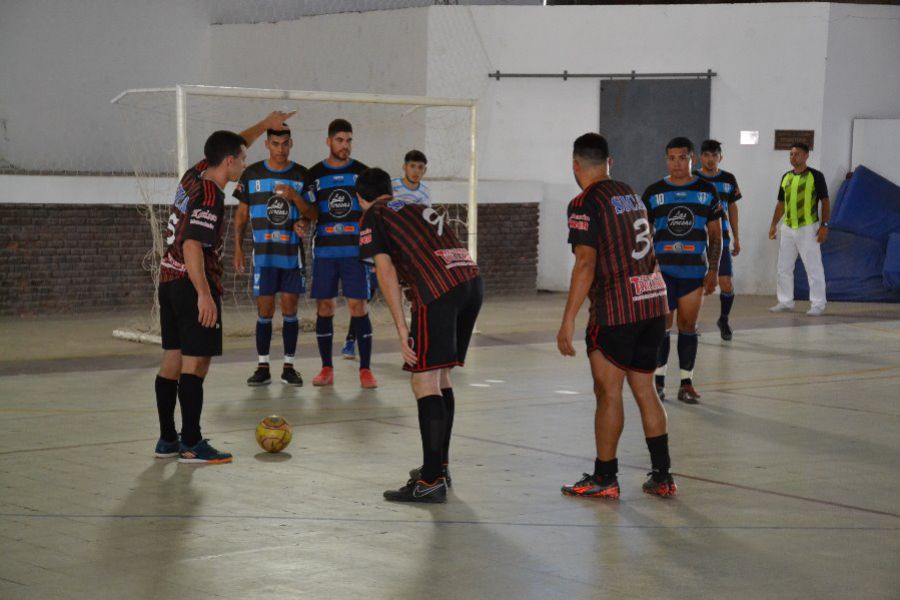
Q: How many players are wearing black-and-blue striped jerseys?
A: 4